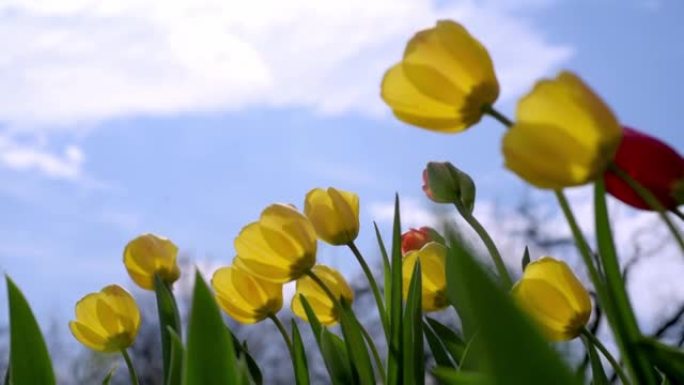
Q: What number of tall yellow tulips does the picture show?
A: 2